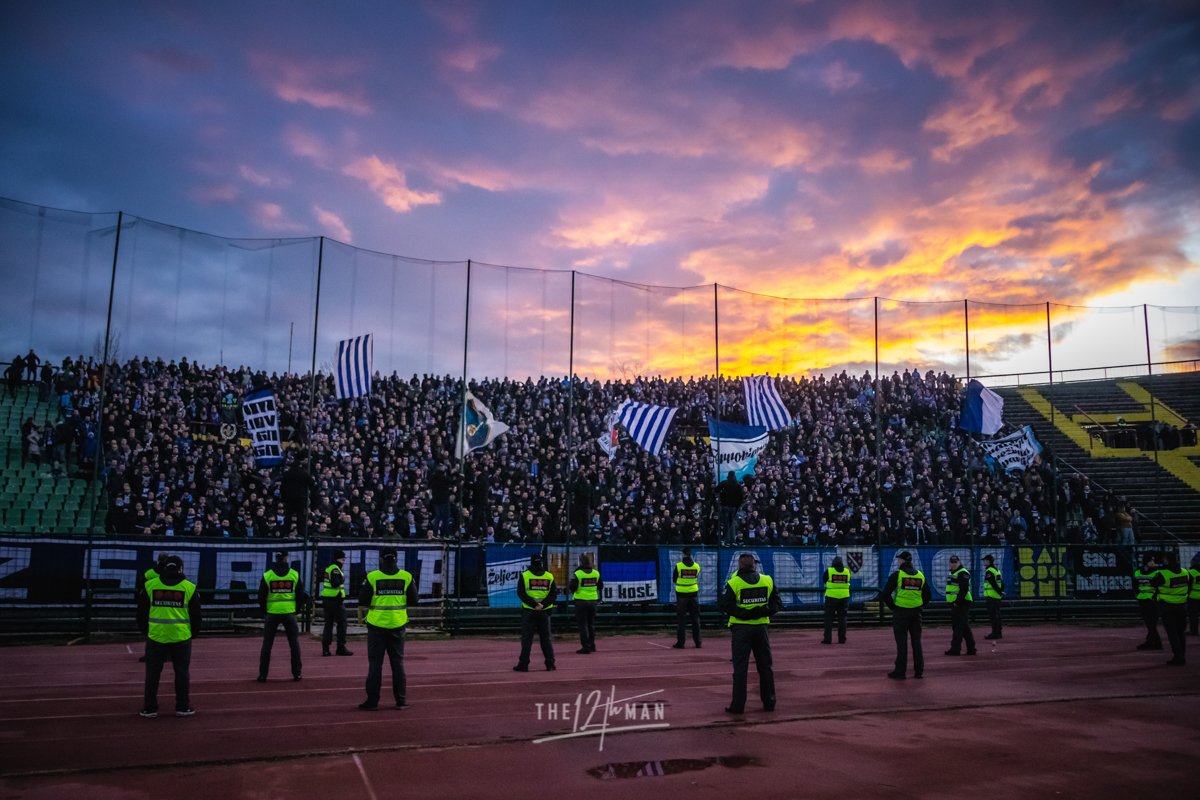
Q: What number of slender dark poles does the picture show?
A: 9